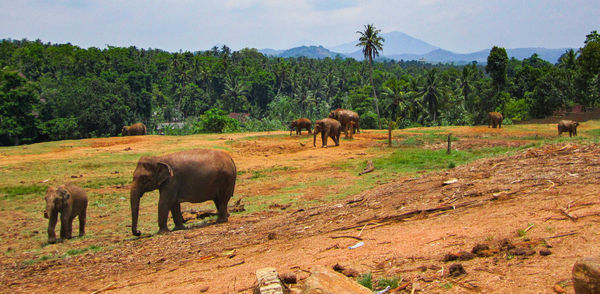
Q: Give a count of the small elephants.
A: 1